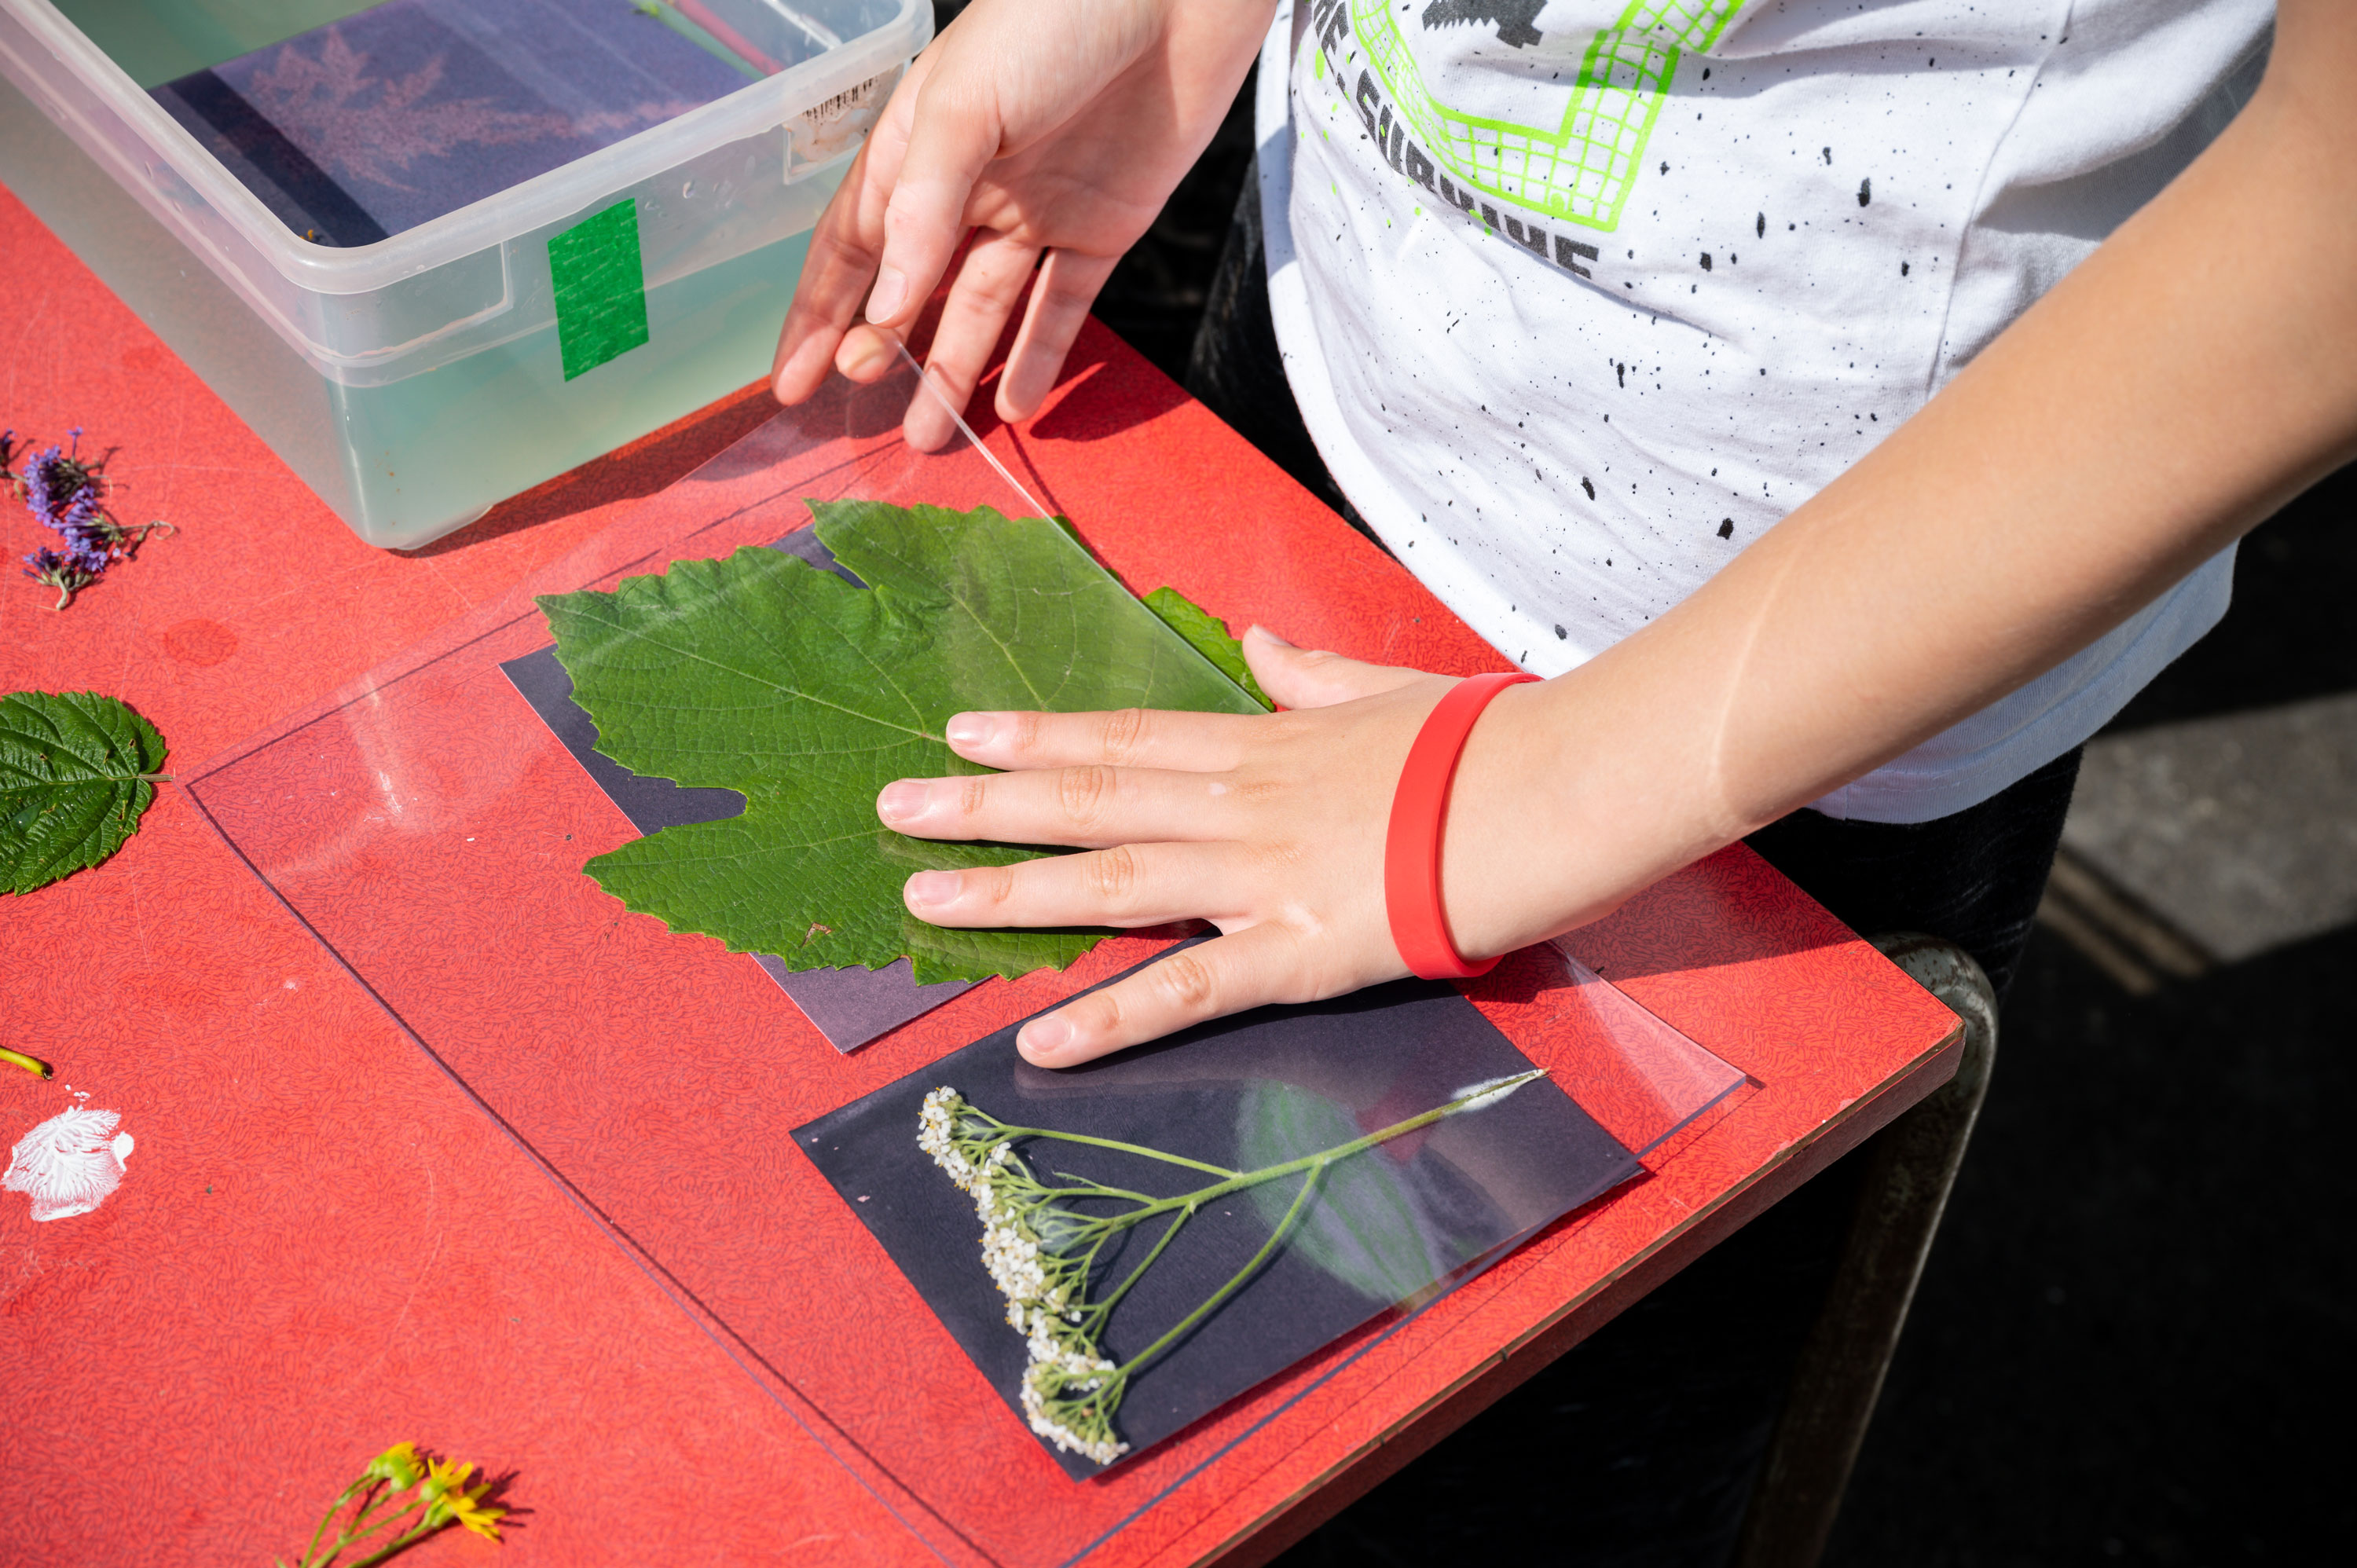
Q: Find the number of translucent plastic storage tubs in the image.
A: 1